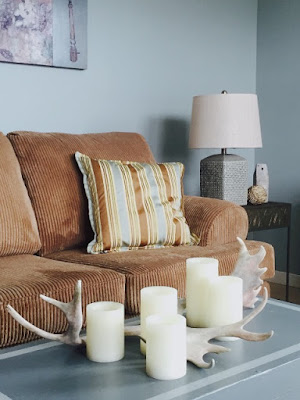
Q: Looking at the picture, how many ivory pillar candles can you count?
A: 5